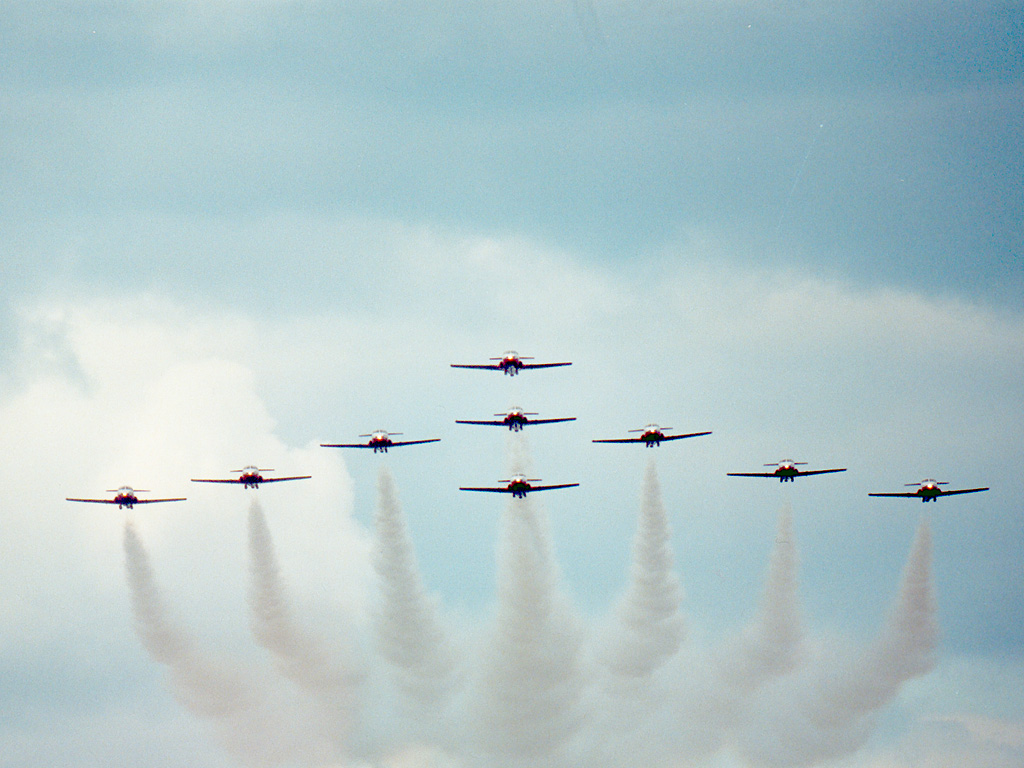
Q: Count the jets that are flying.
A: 9